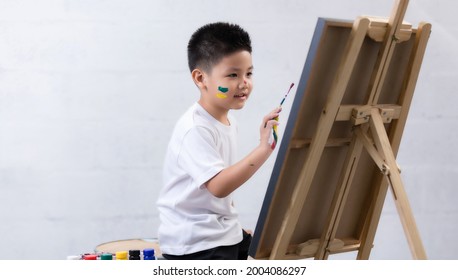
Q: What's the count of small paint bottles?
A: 6